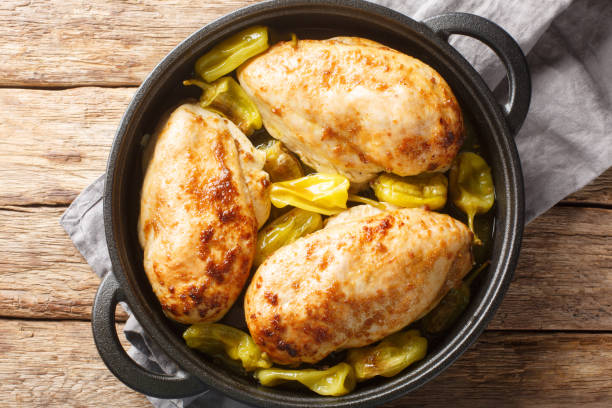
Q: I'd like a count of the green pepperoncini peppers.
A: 11